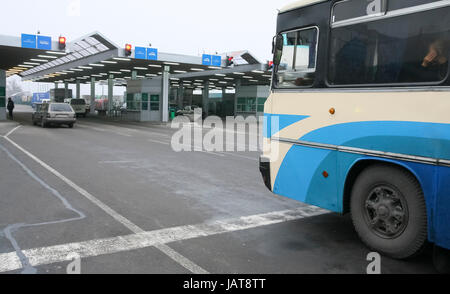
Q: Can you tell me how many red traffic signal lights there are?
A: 4